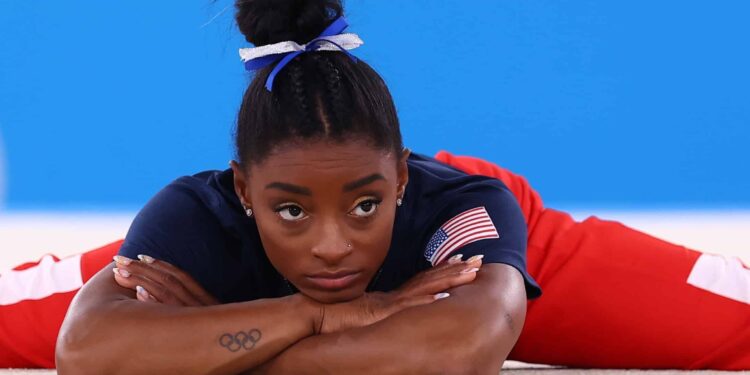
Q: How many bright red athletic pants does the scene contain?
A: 1